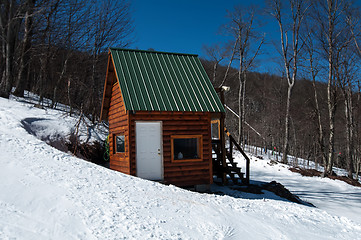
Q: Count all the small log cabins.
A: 1